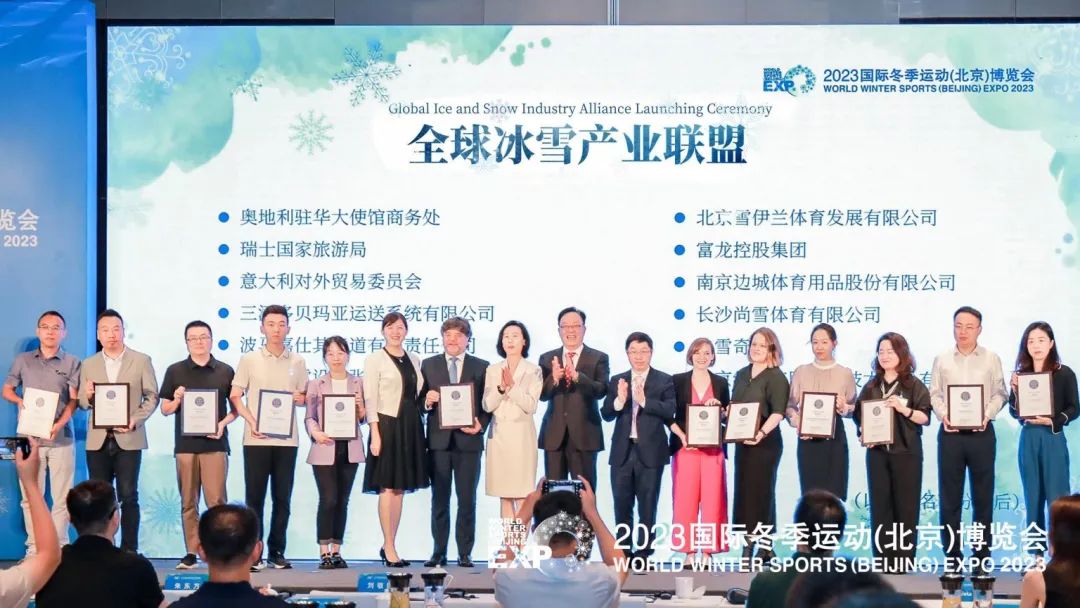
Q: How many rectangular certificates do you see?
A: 12